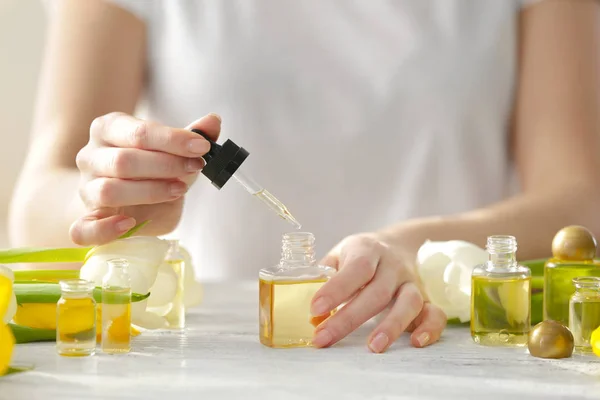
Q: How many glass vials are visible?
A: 7